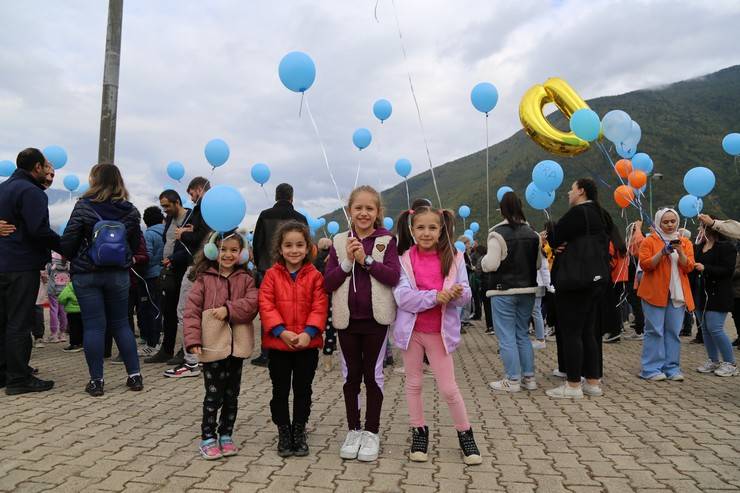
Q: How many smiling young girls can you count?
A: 4